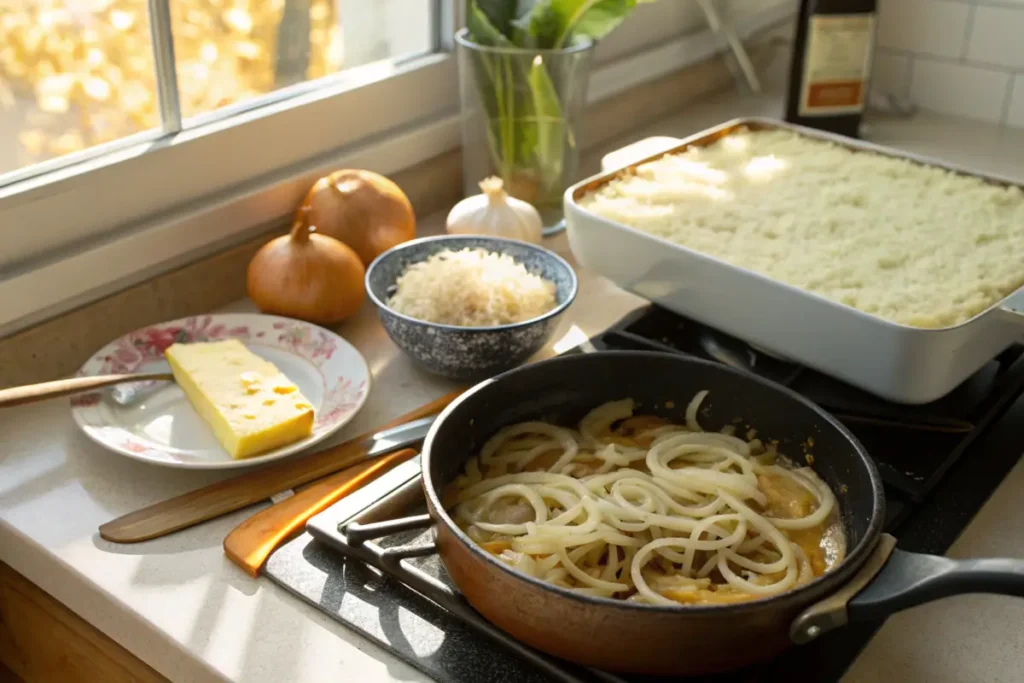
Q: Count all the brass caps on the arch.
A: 0